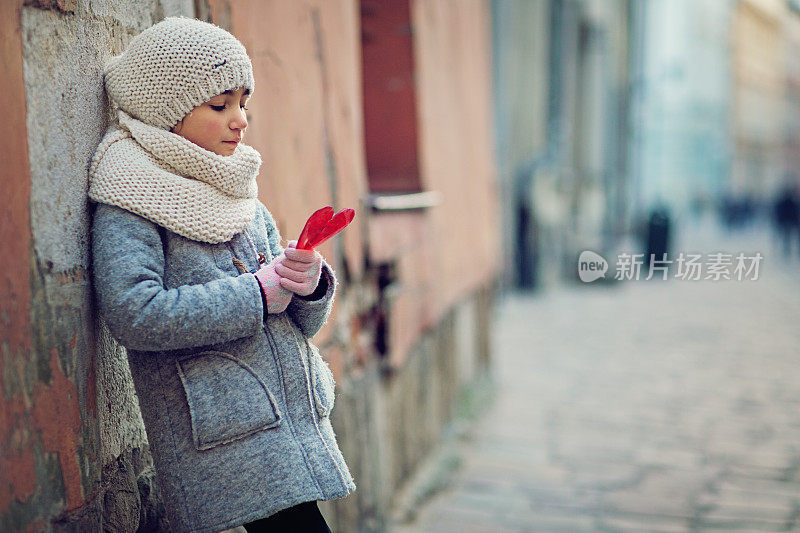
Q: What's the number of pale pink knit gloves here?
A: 2